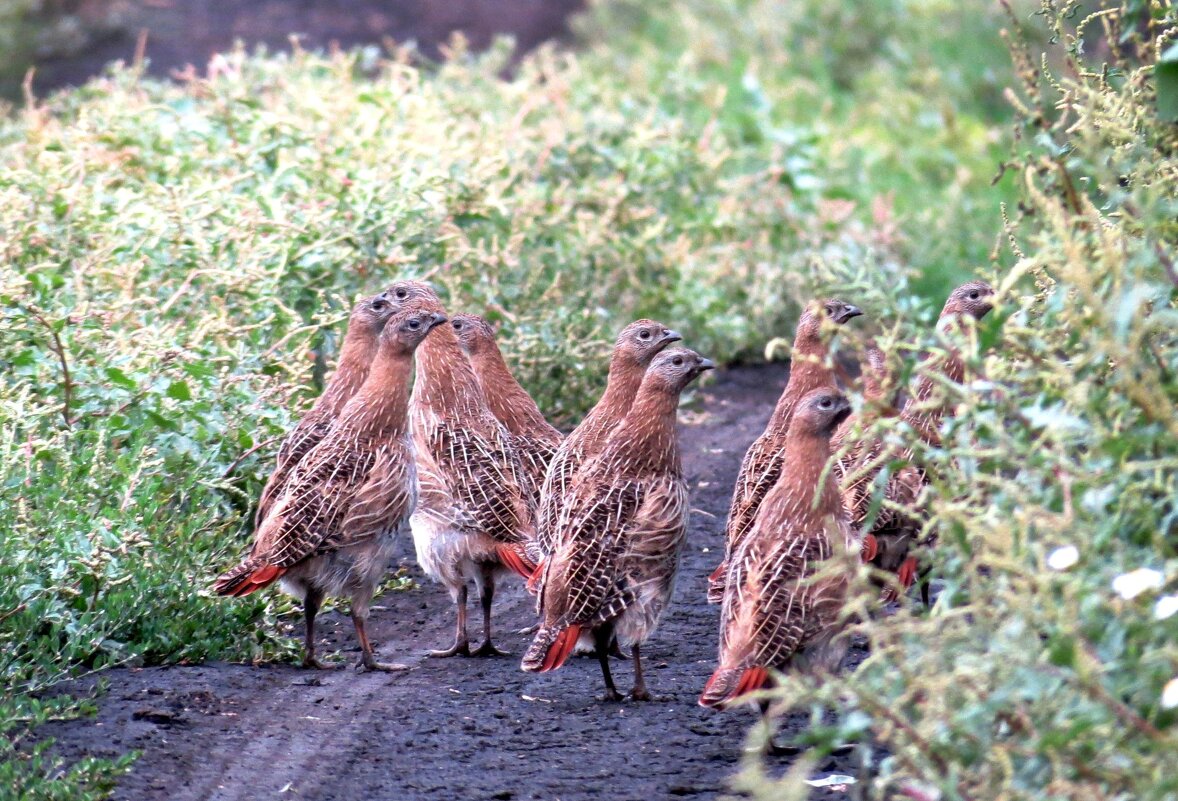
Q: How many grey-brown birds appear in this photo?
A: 10